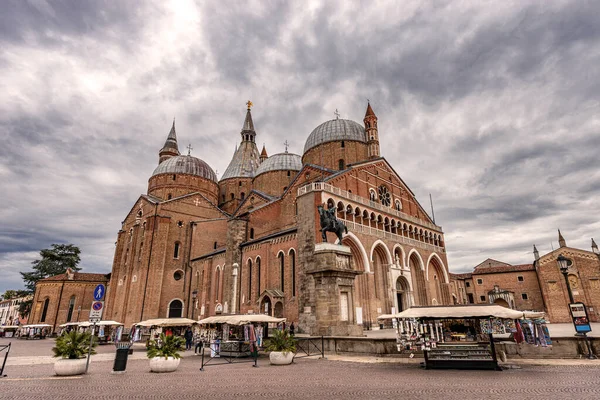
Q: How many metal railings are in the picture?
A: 3